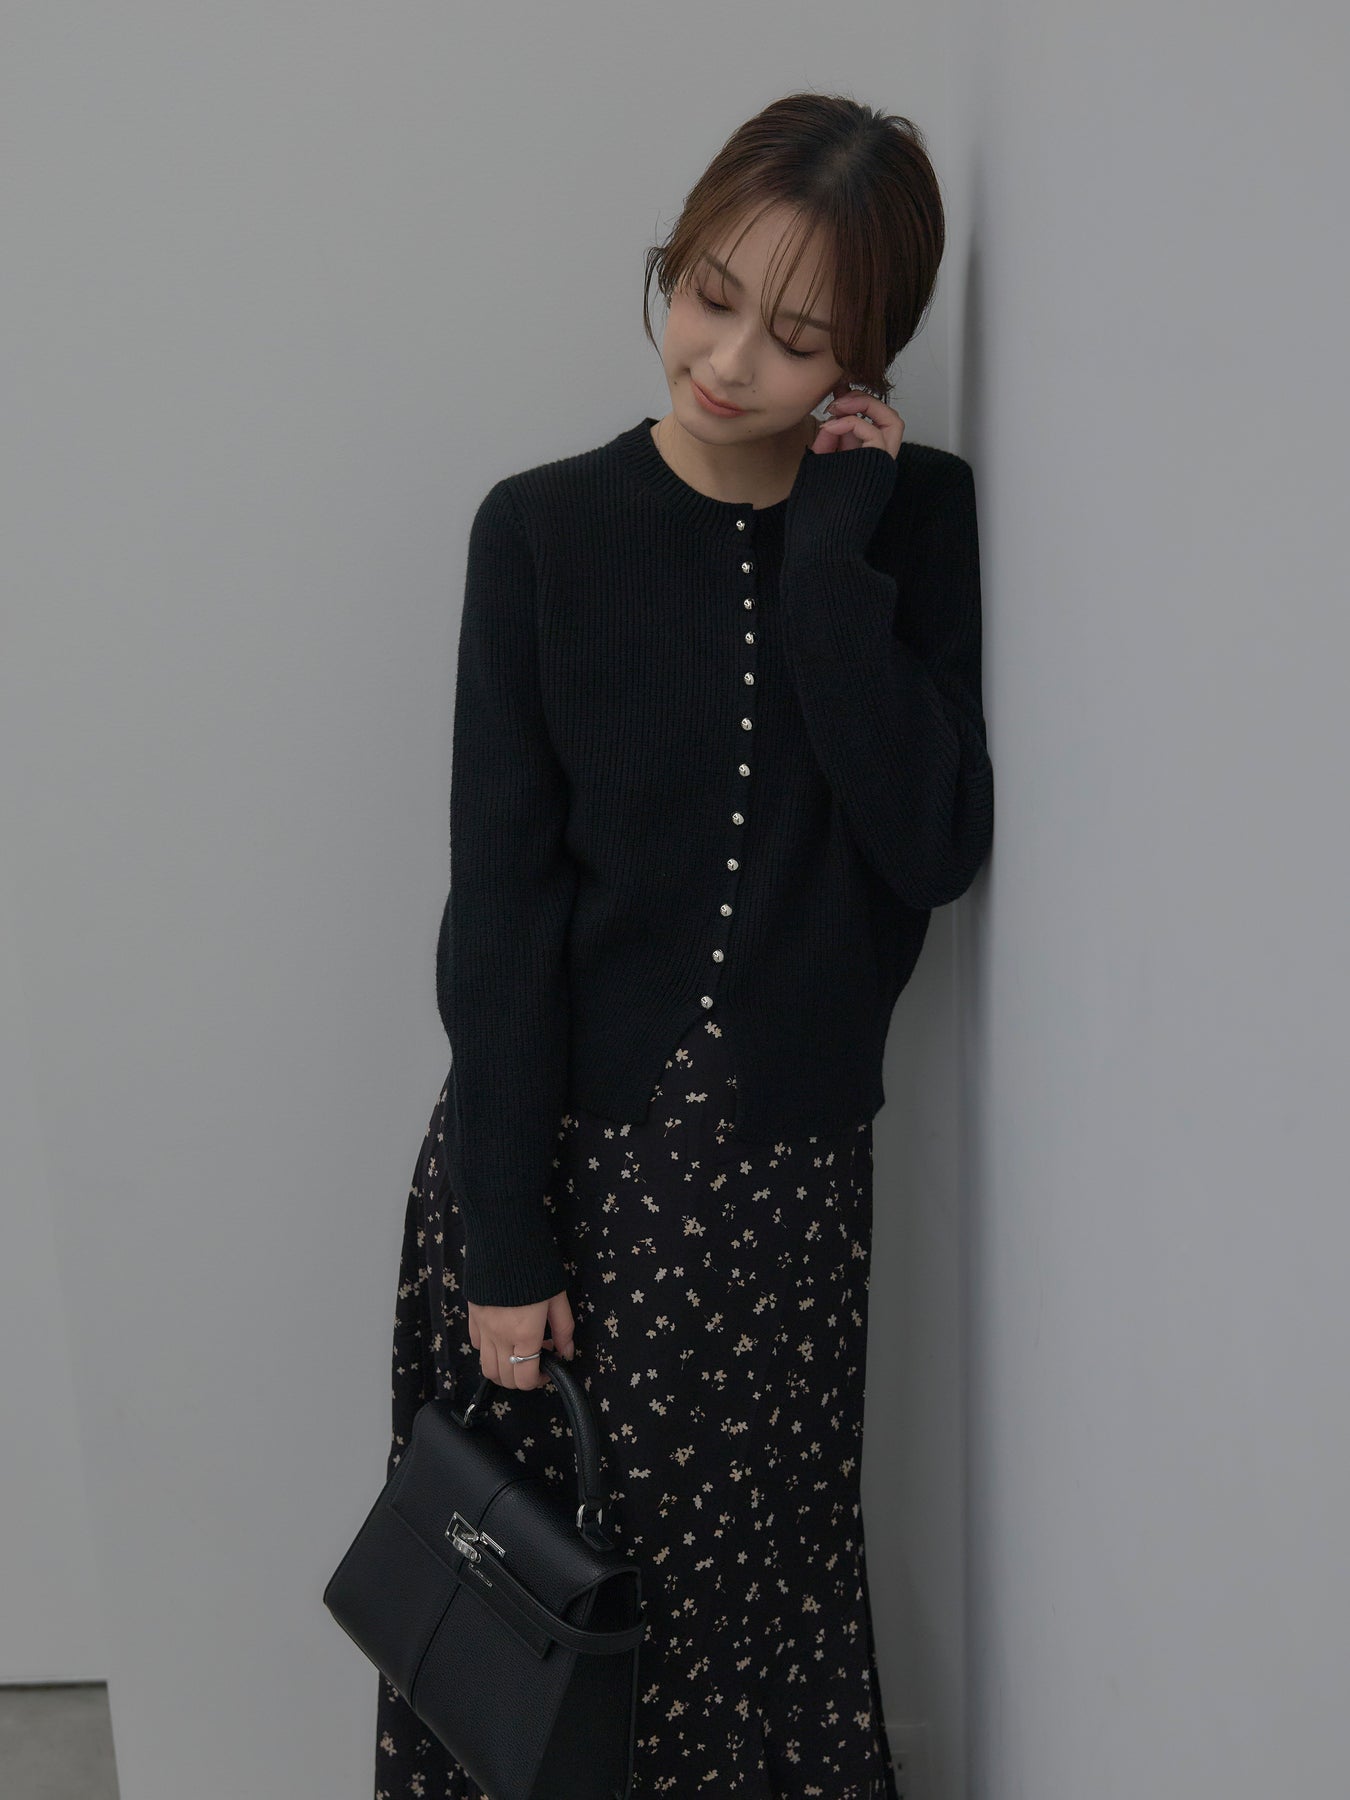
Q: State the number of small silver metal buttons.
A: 12